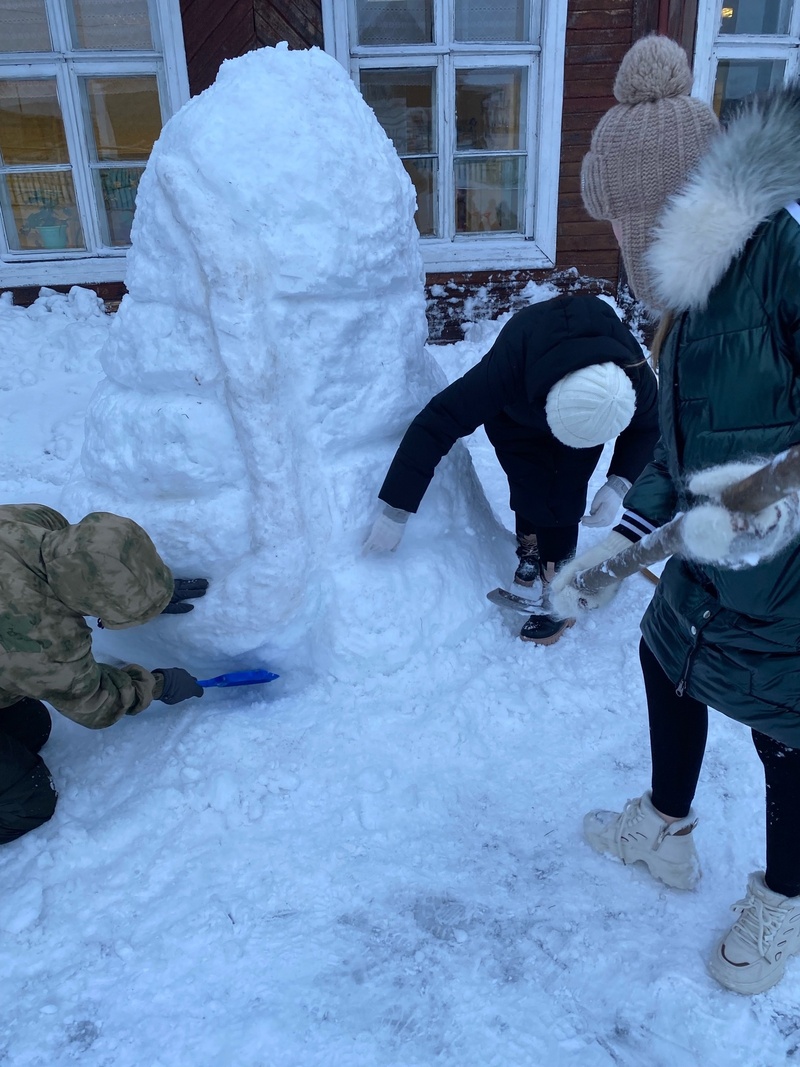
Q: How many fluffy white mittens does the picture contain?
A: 2